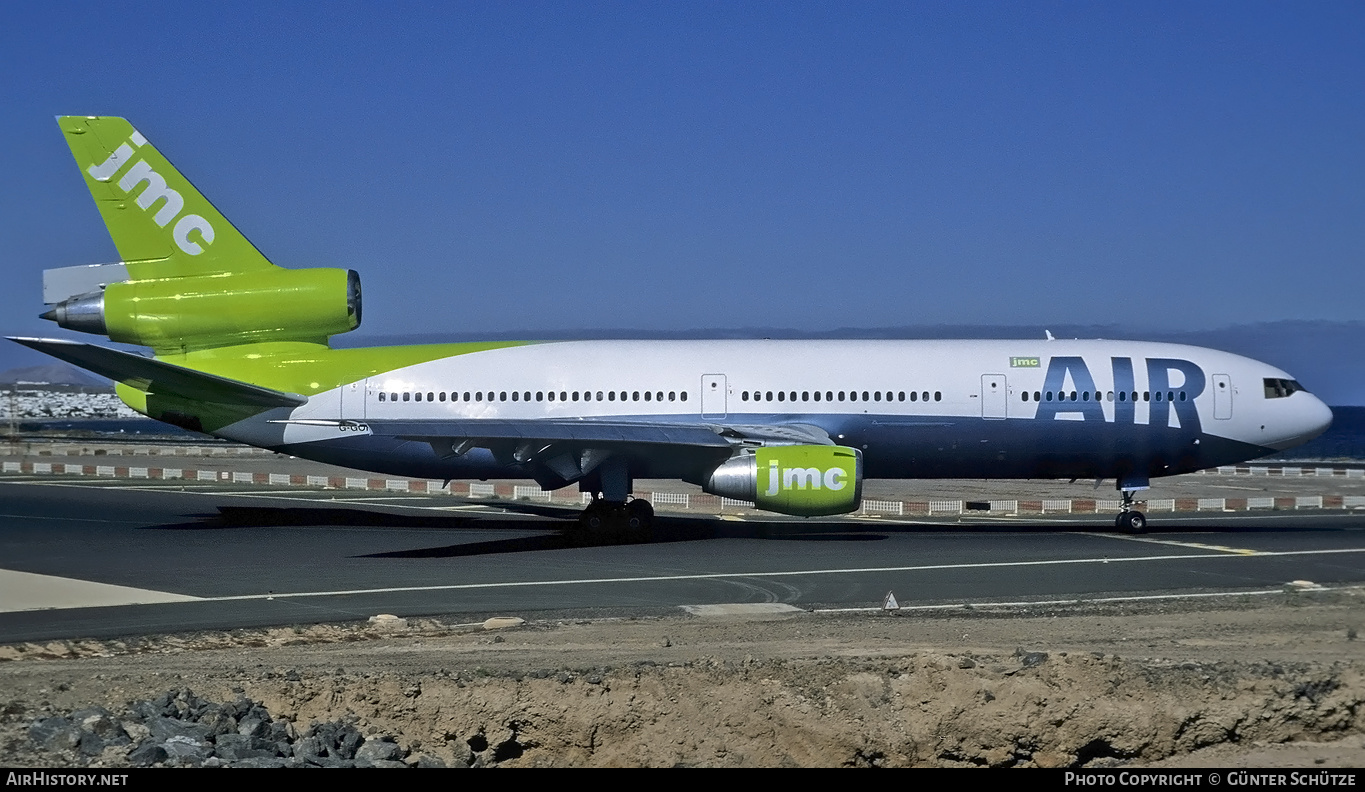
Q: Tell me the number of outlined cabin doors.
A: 4